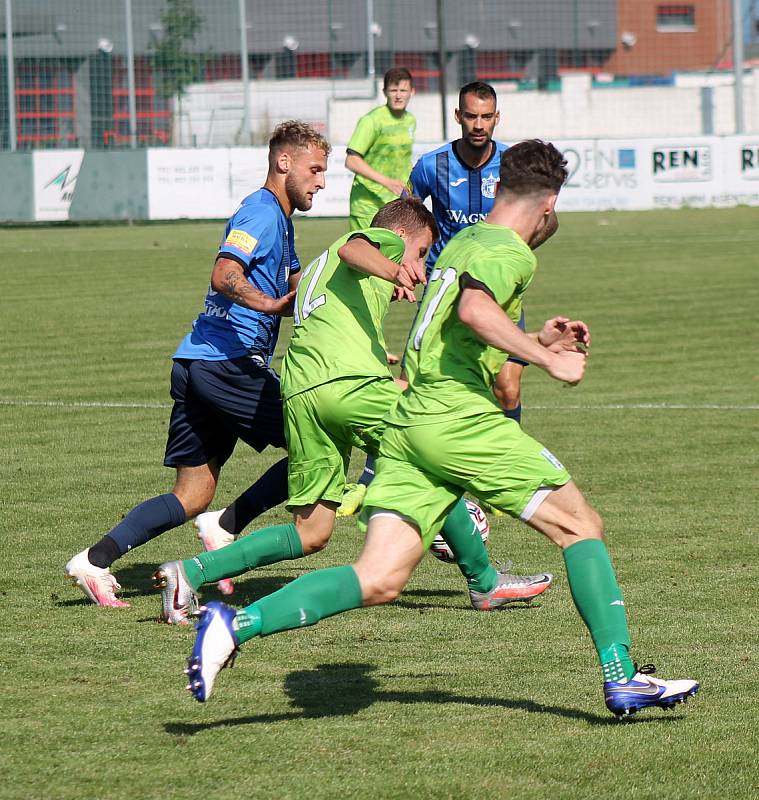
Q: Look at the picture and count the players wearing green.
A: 3